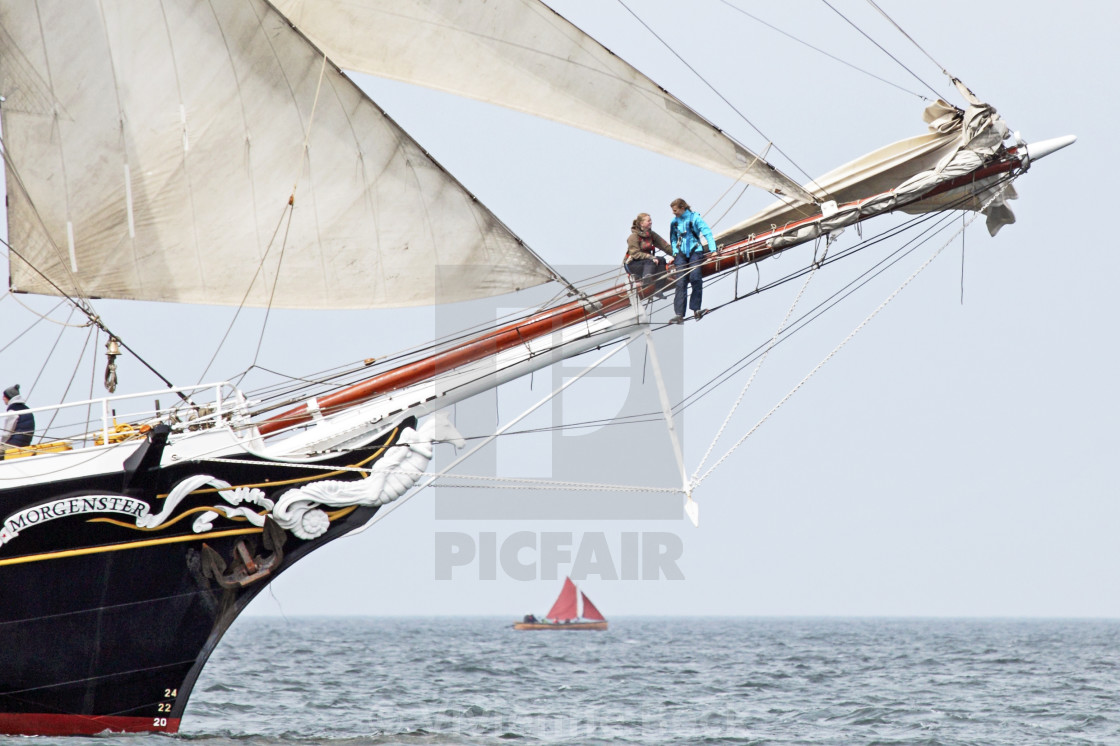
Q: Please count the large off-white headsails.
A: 2